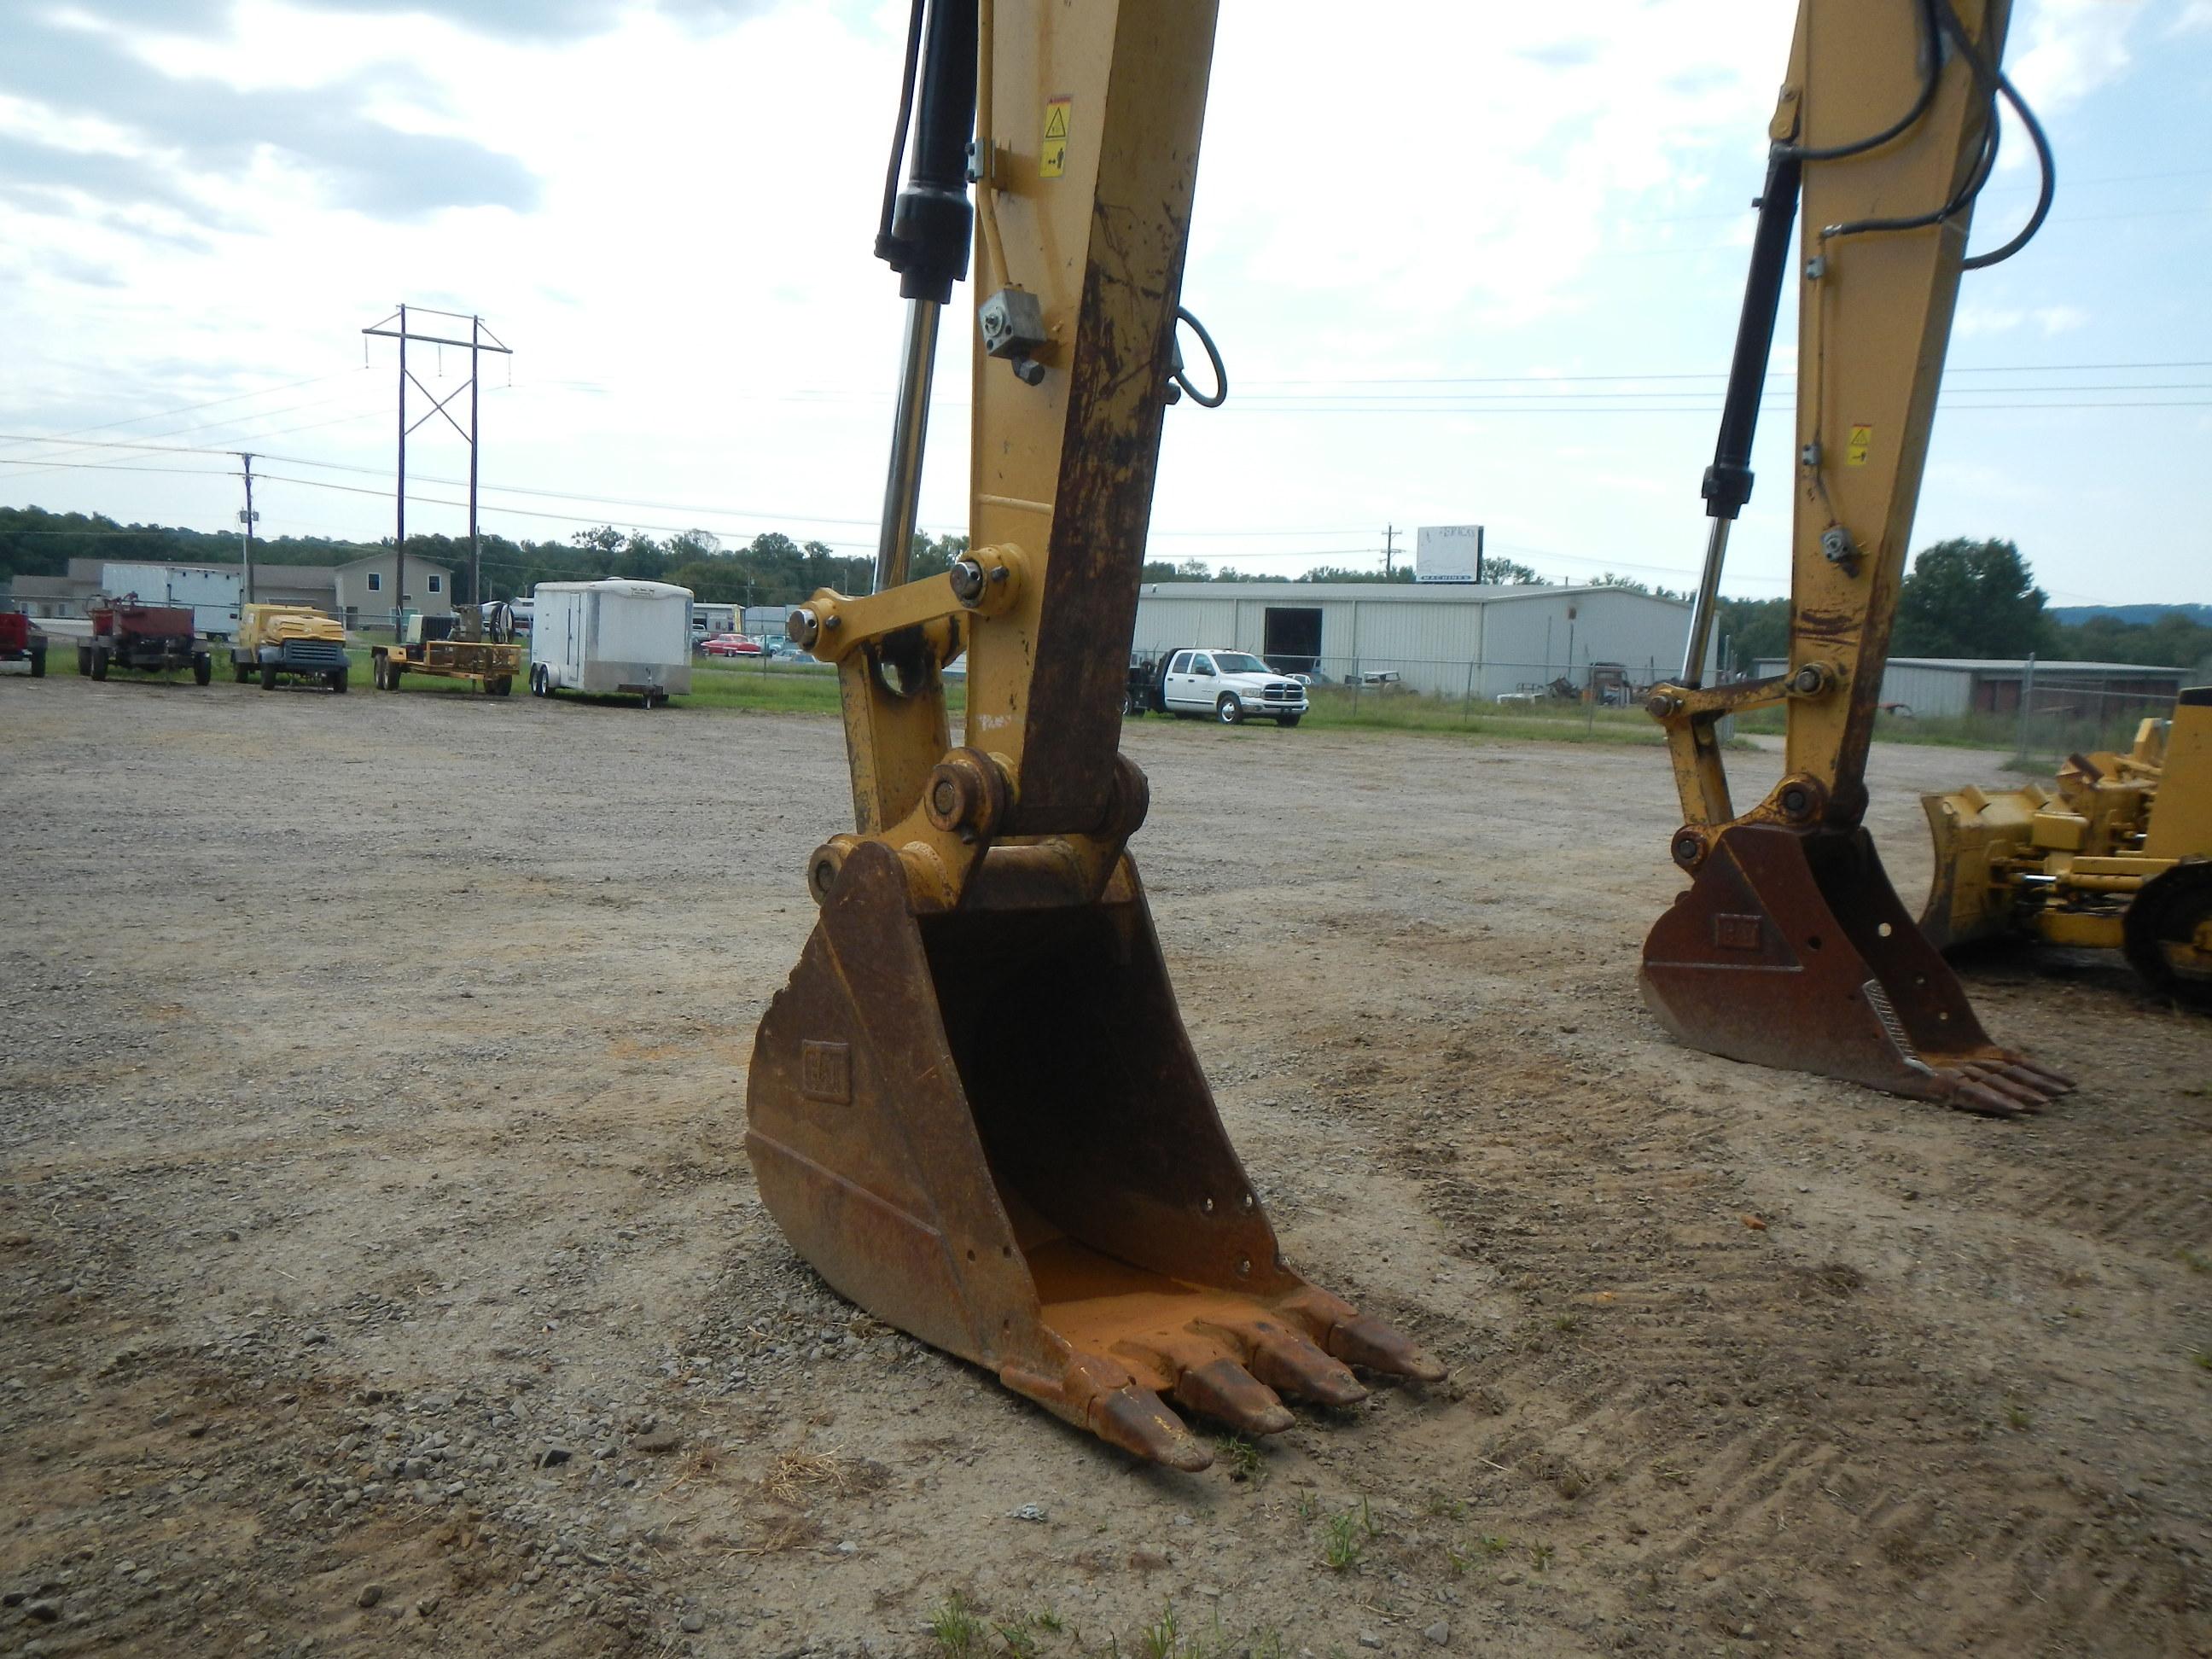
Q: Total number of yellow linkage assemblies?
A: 2